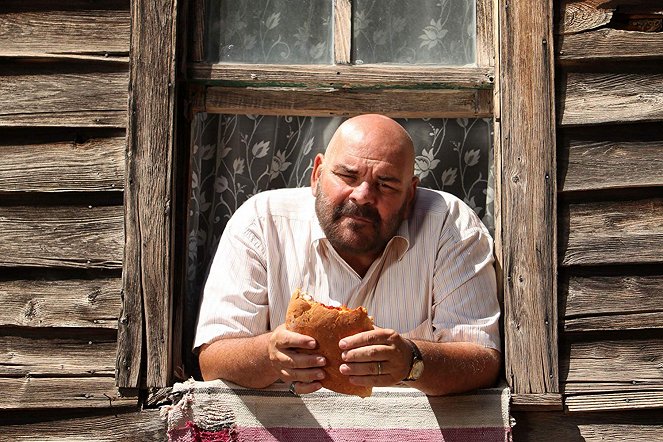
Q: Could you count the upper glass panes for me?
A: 2